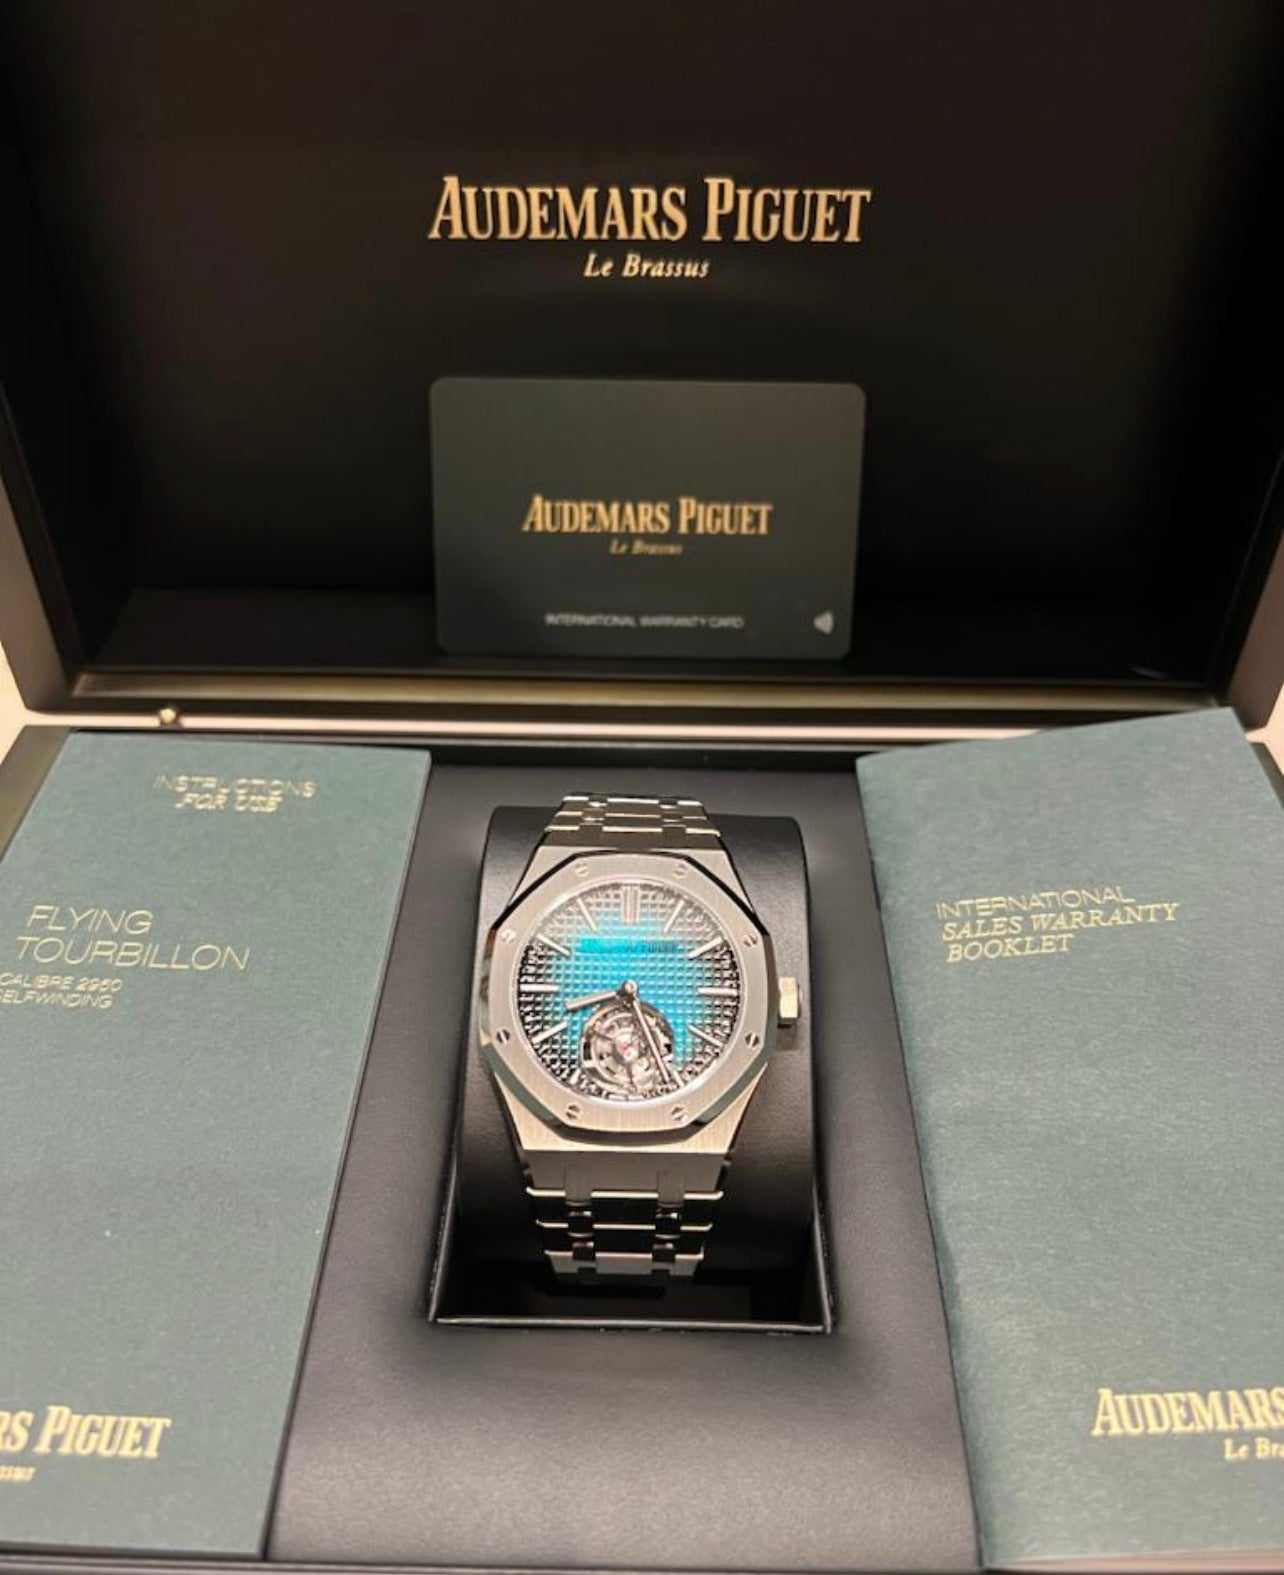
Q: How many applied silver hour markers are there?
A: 11